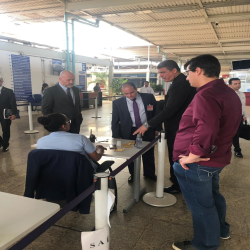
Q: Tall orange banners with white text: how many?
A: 0